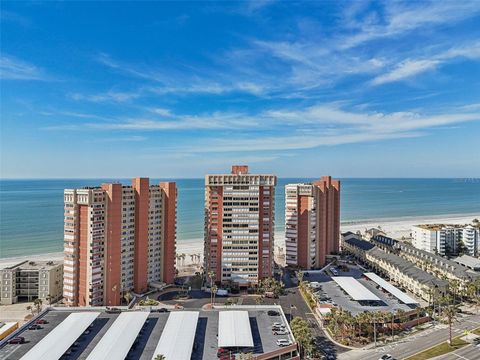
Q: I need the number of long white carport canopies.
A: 6